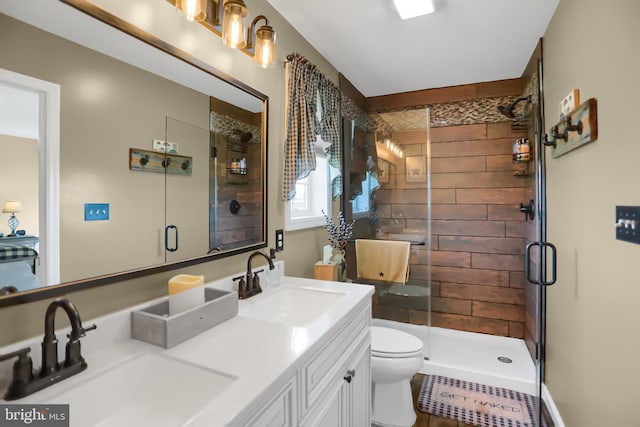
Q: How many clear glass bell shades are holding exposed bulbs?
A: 3